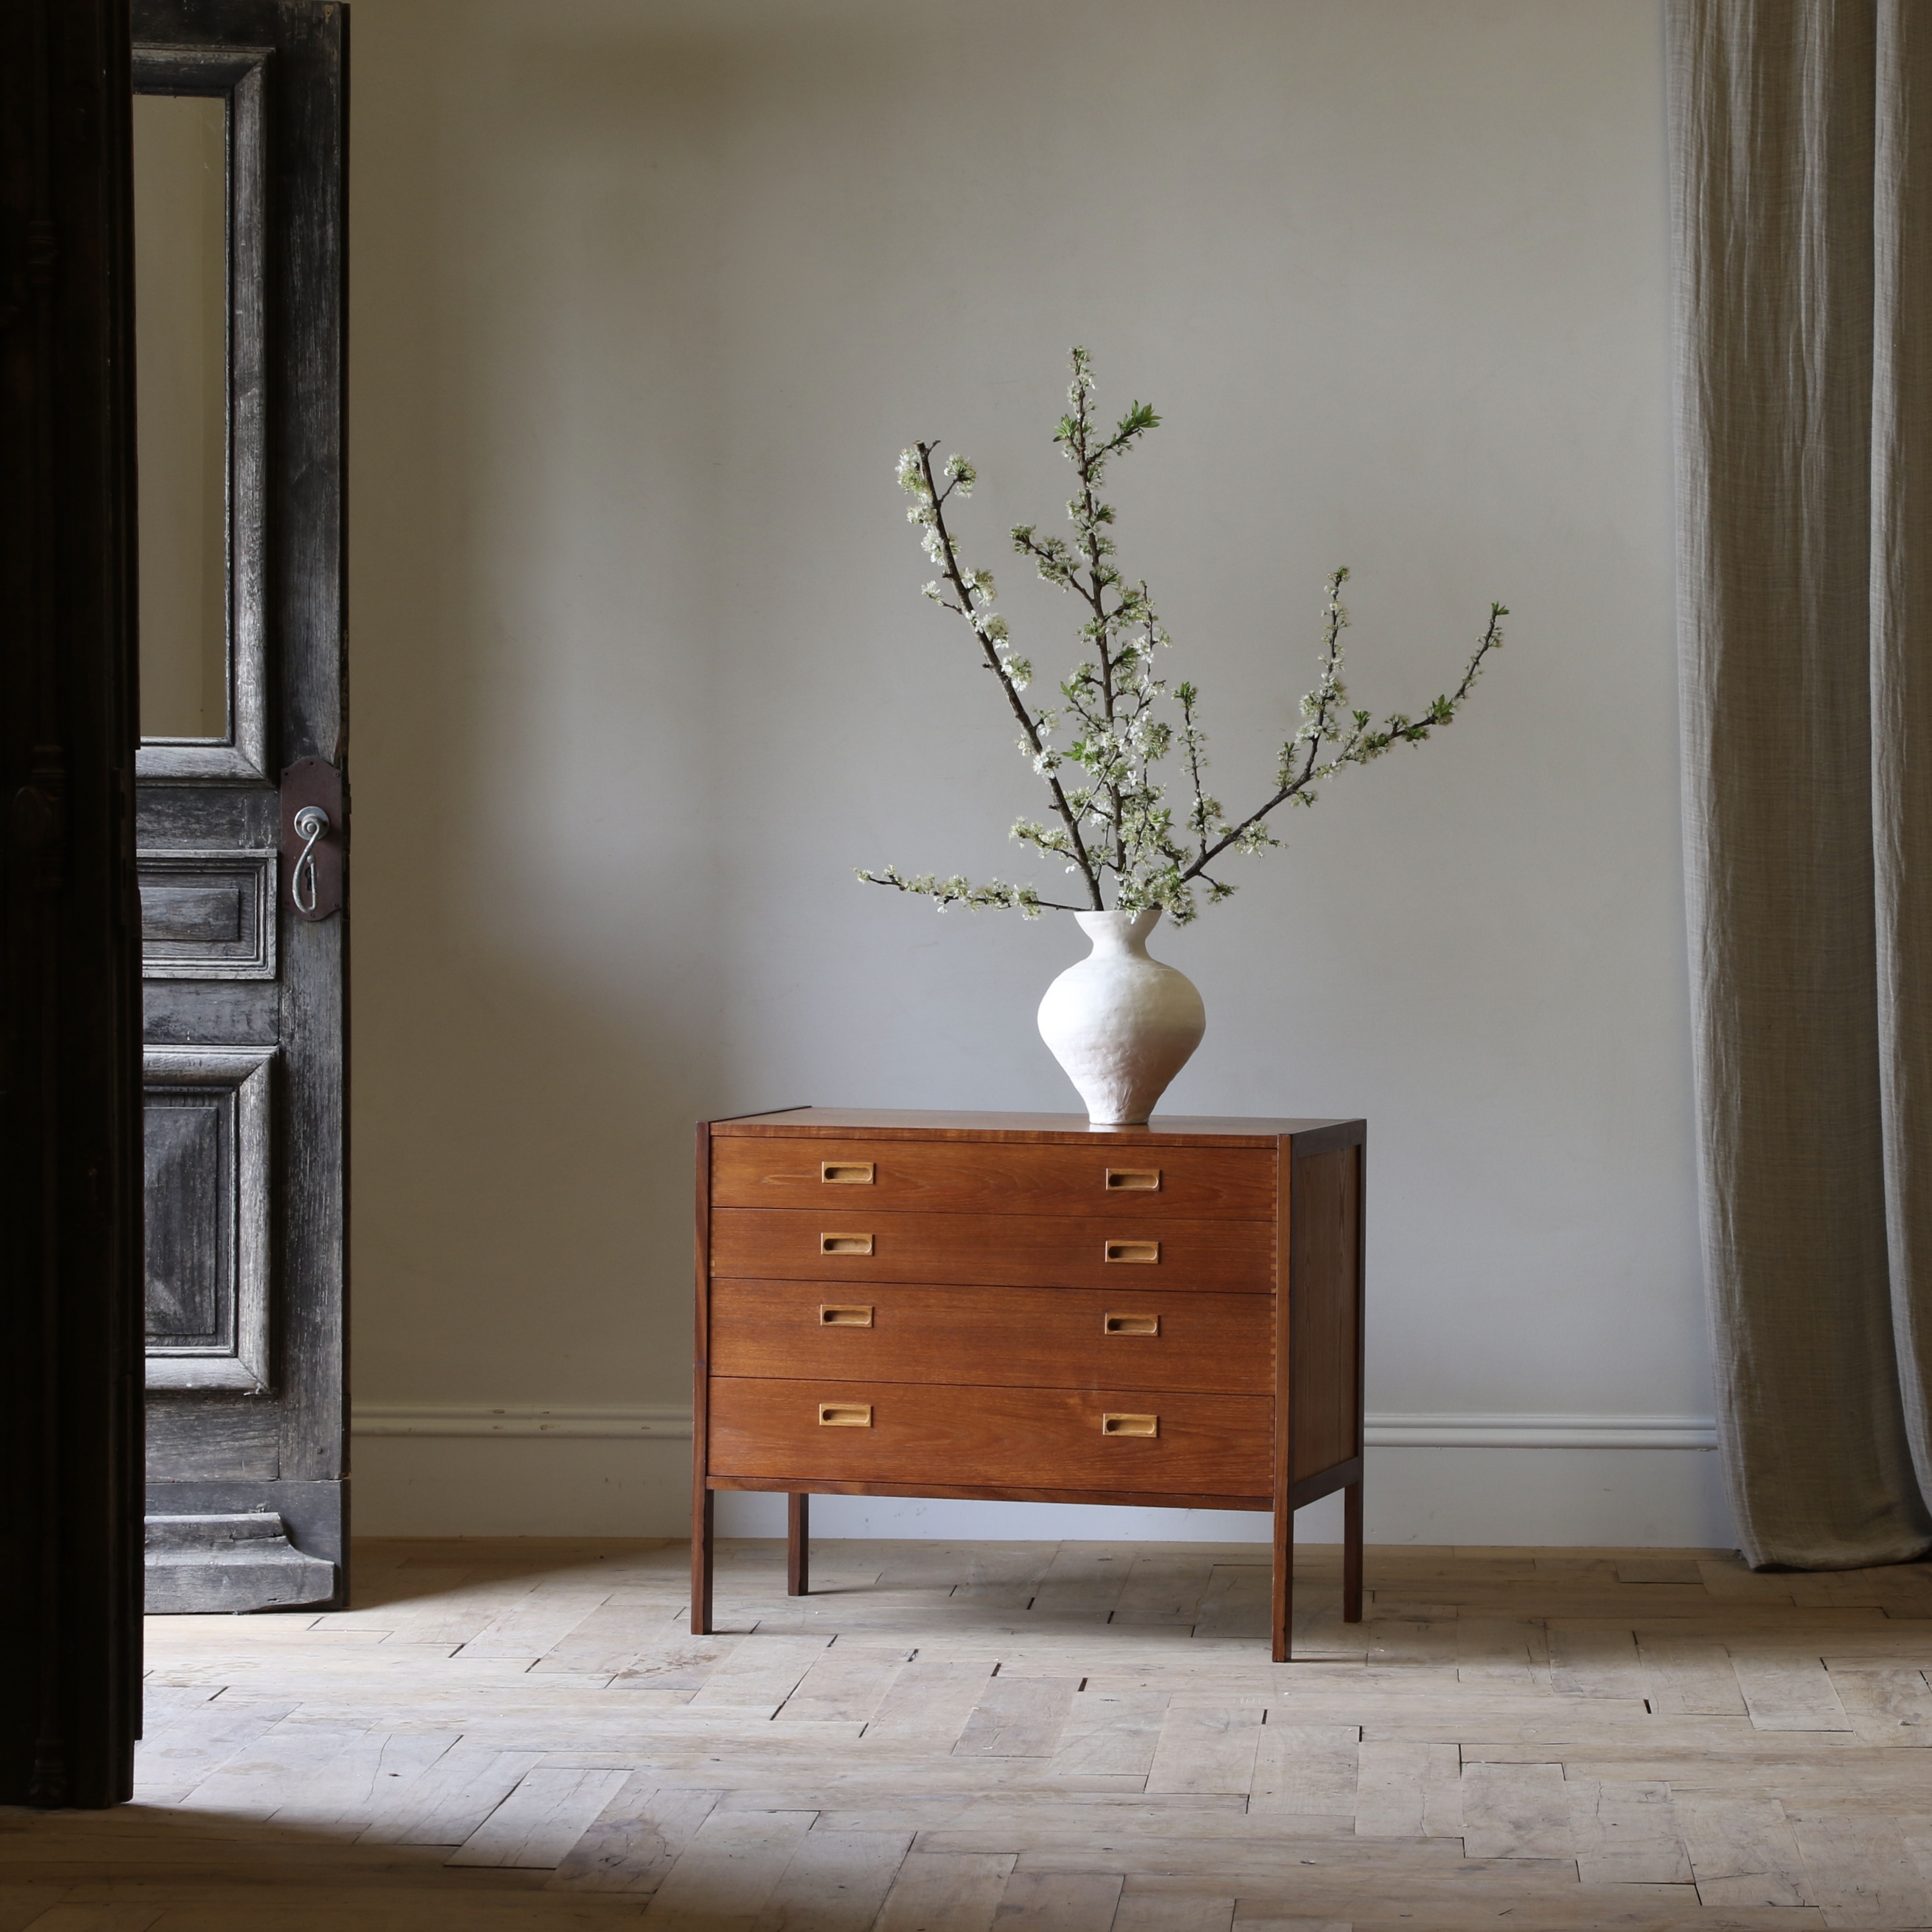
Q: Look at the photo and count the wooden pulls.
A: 8